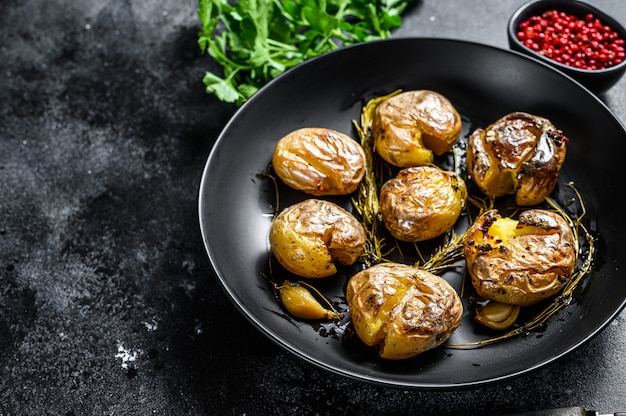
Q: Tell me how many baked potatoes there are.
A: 7